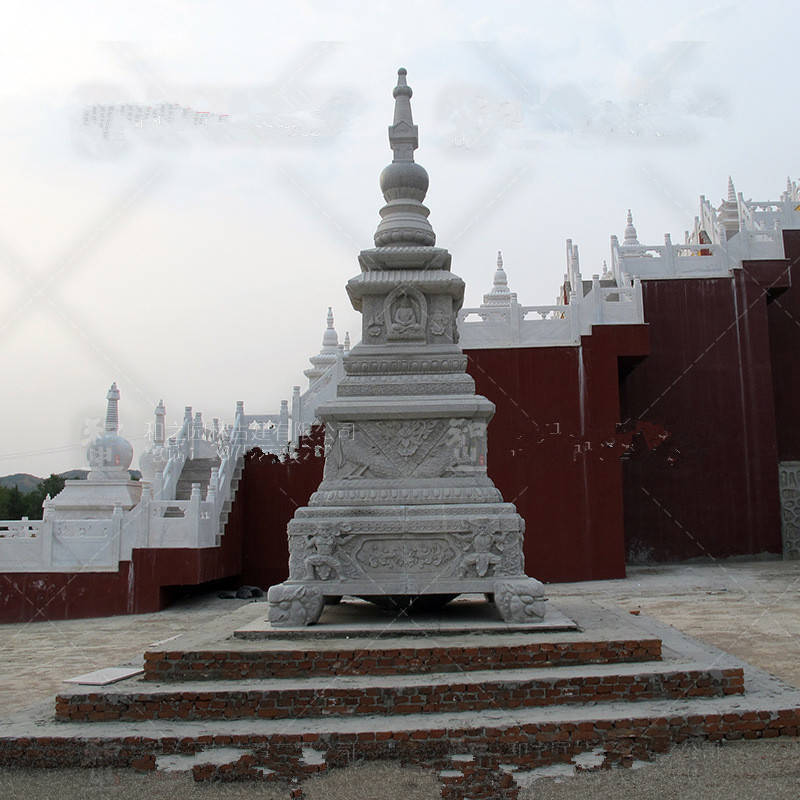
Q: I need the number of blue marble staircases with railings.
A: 0